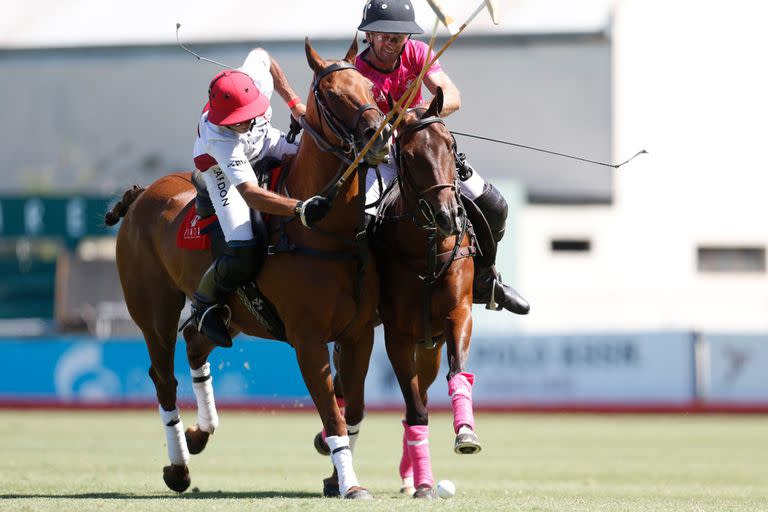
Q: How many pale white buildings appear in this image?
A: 1